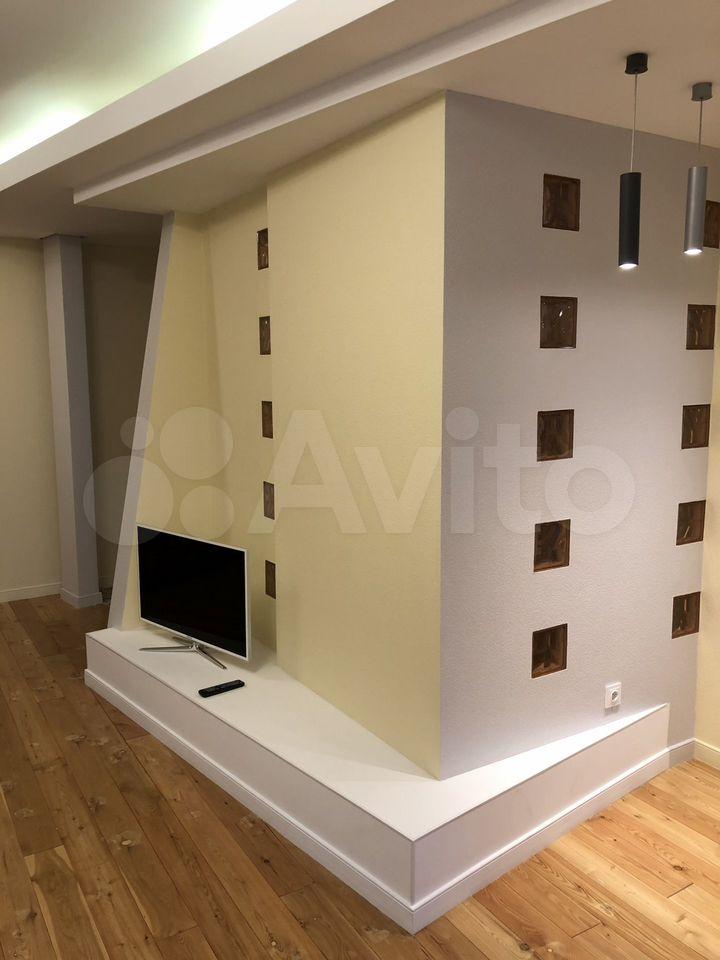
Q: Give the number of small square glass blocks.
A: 15